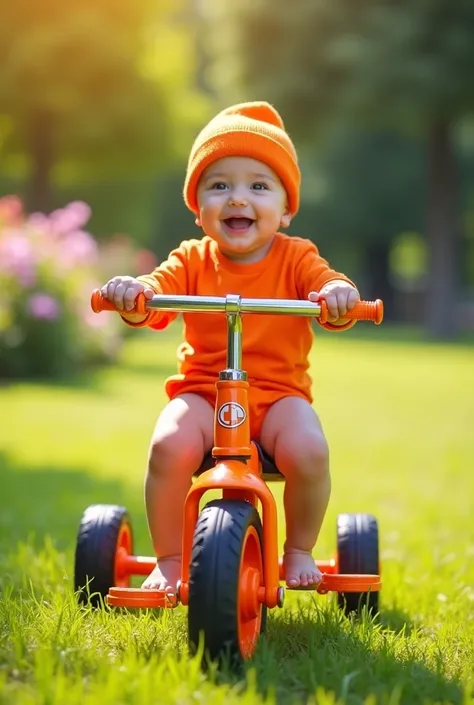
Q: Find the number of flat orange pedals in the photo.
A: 2